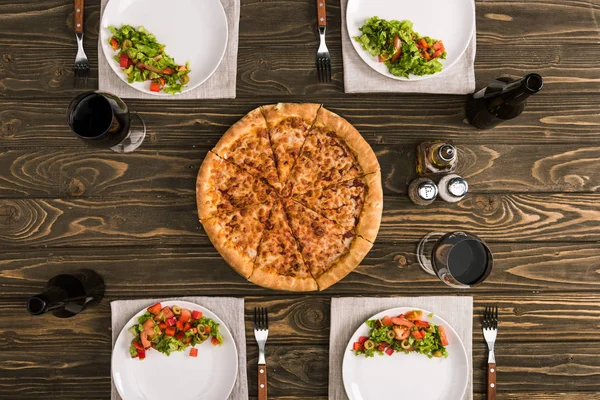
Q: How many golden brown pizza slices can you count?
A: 8